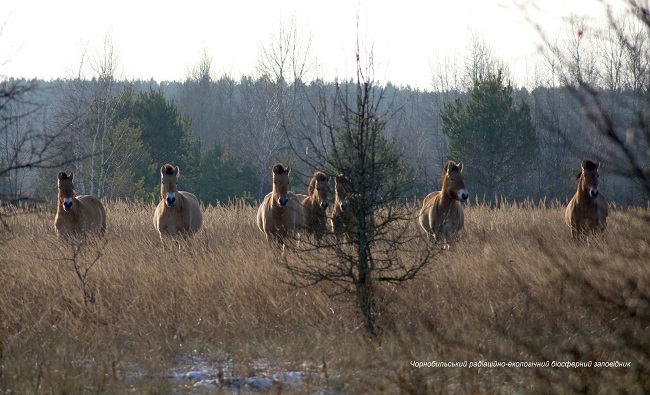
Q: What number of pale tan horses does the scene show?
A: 7